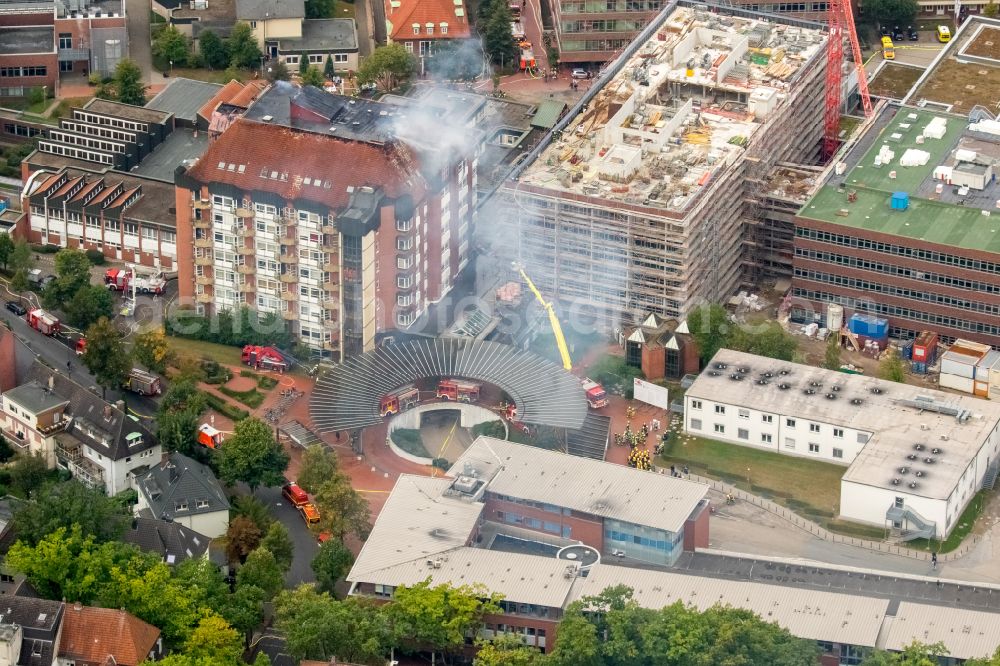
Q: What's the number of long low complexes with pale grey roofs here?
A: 2